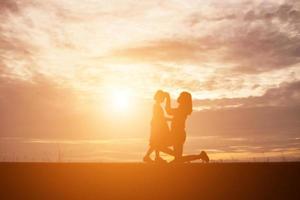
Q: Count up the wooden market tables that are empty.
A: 0